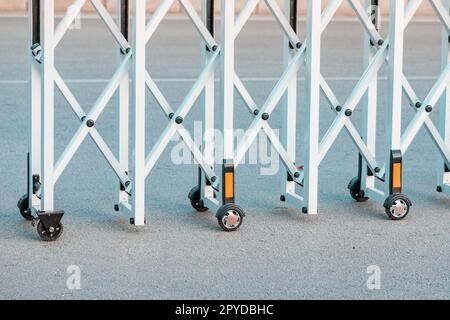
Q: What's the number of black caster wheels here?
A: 6